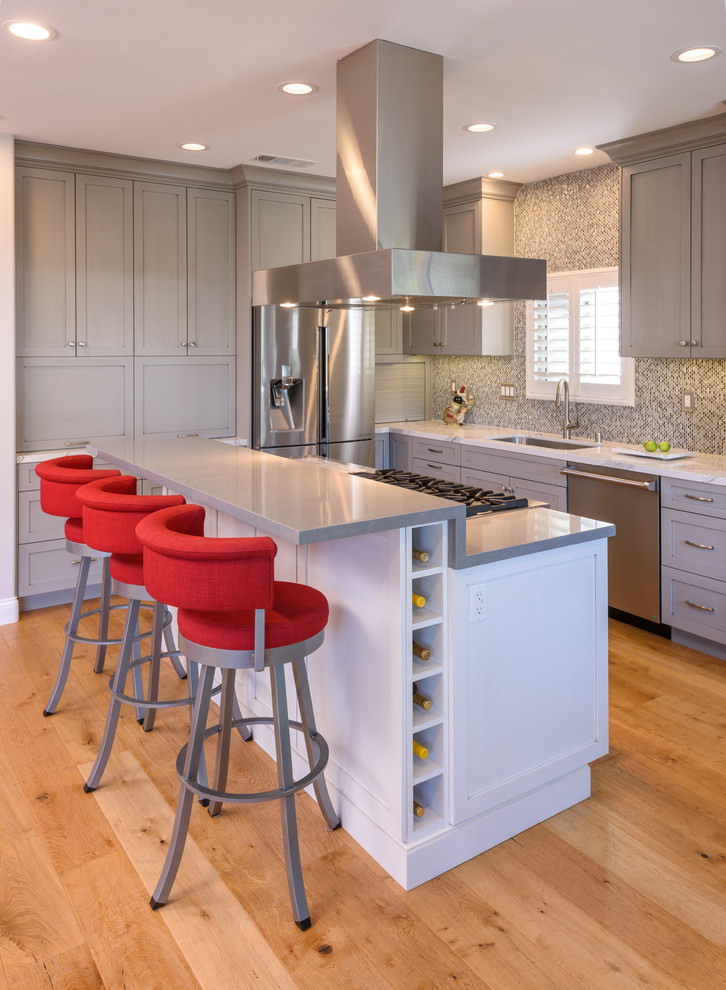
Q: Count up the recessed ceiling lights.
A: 7